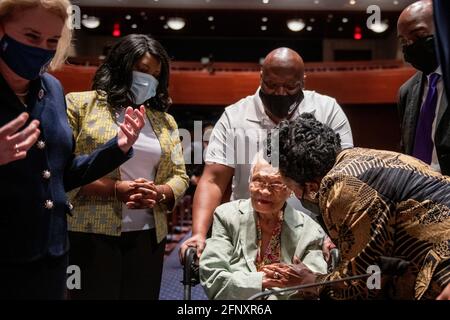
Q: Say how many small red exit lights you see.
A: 2